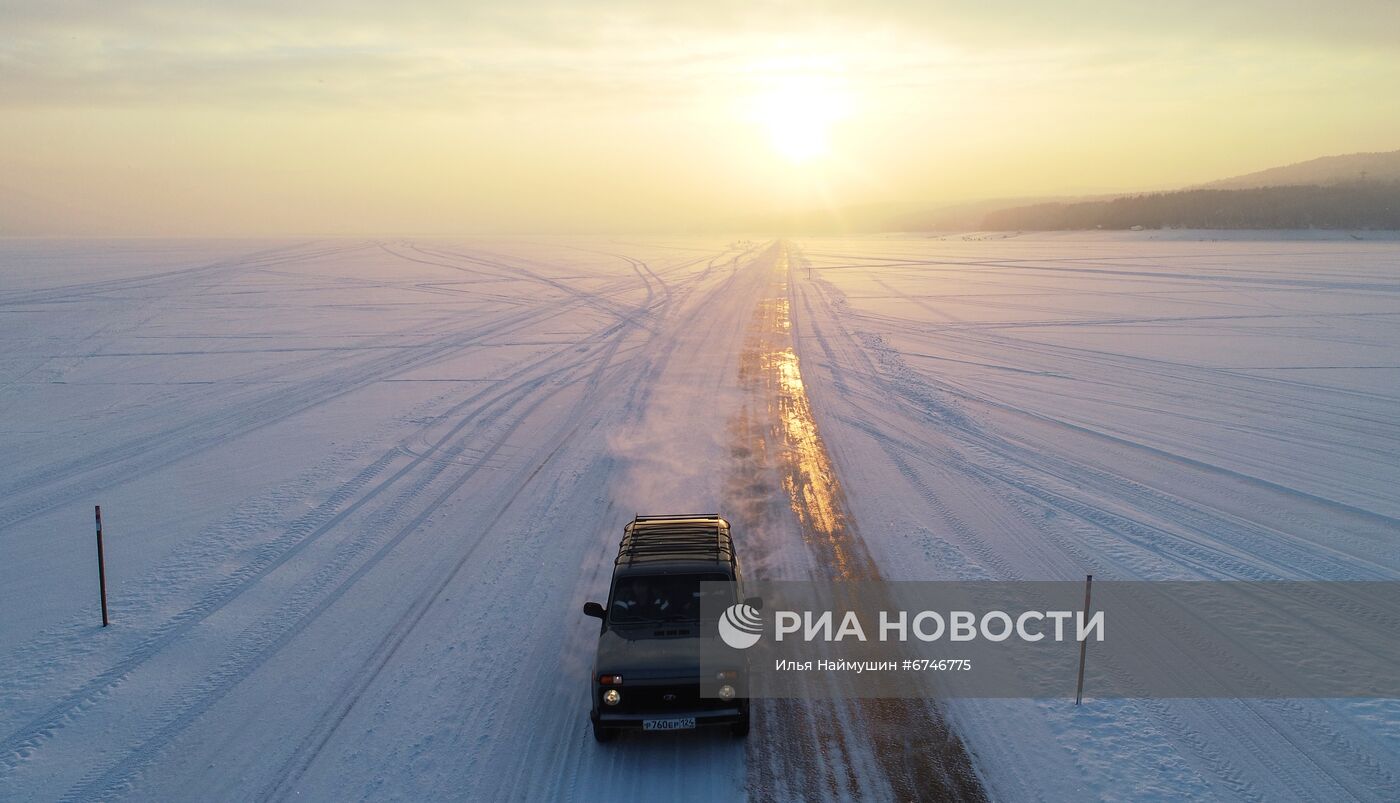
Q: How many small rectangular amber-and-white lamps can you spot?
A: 2